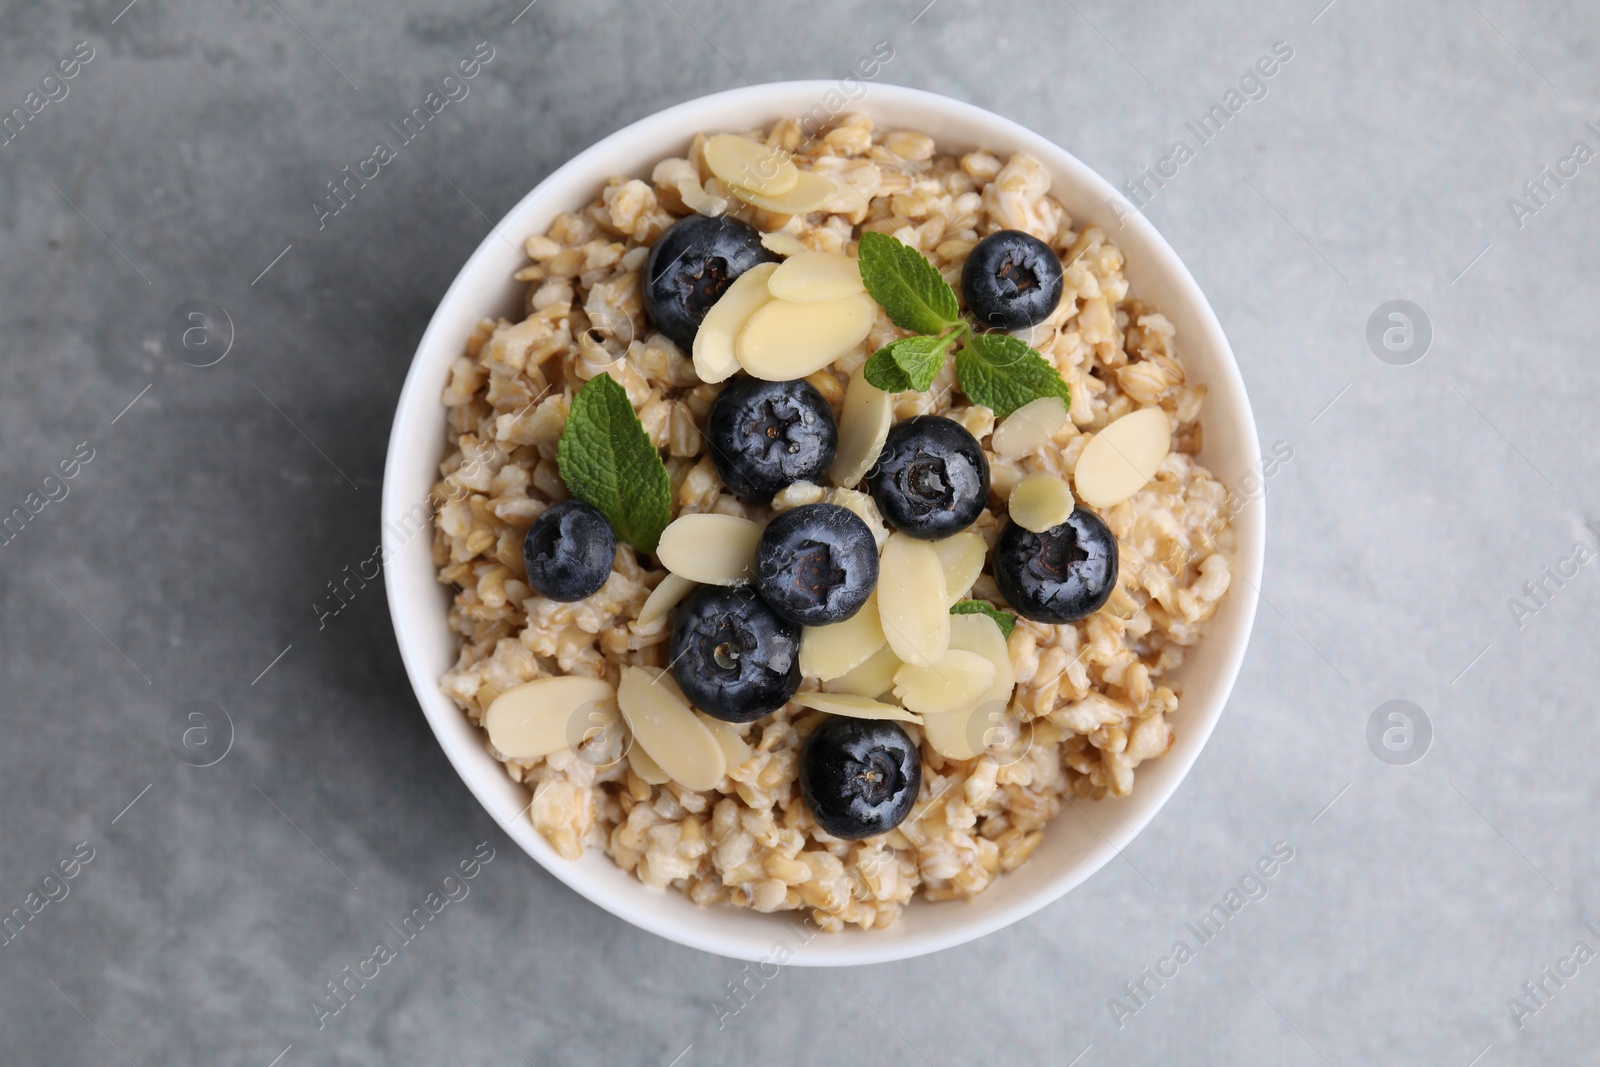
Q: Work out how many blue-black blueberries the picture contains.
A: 9